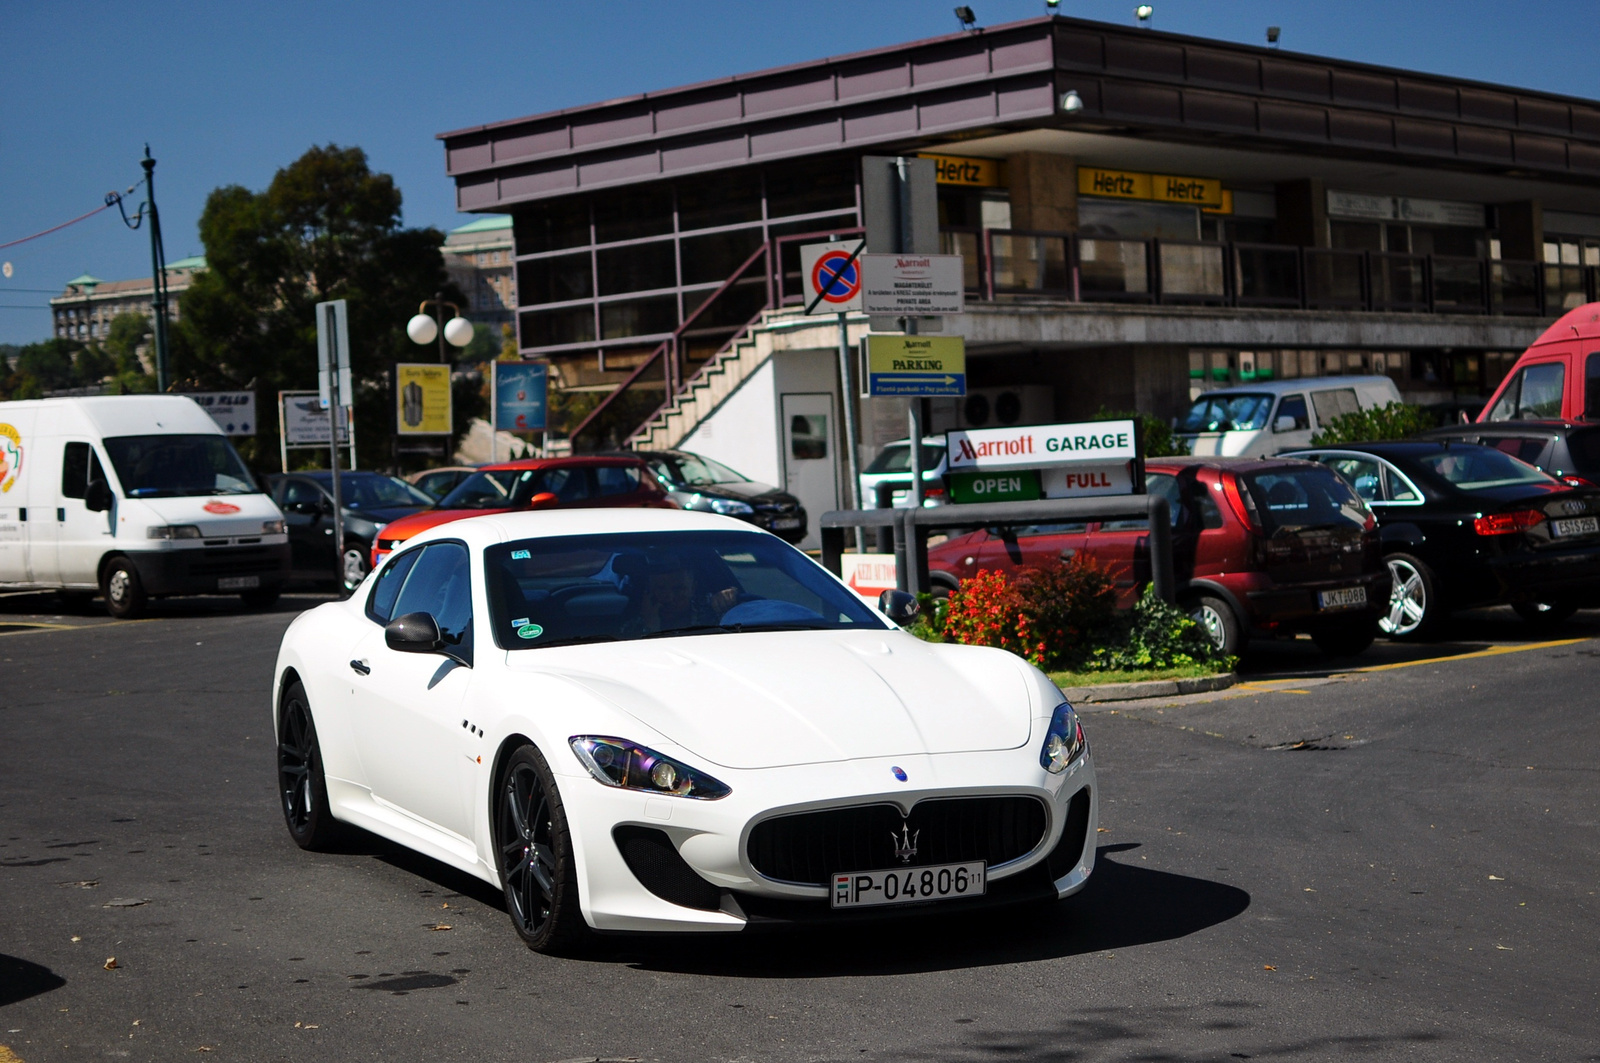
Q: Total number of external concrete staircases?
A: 1